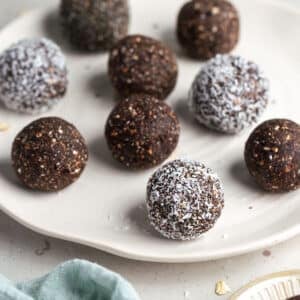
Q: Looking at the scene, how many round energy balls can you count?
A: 9